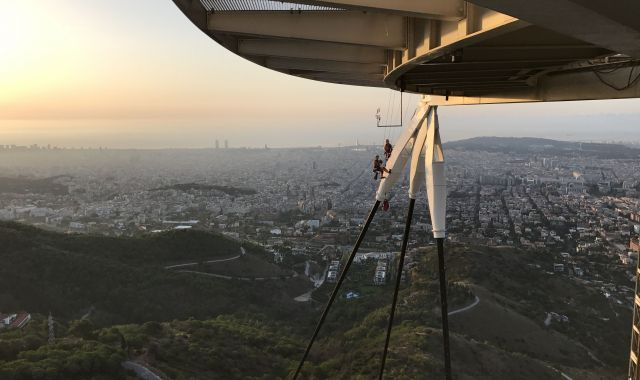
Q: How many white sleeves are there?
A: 3